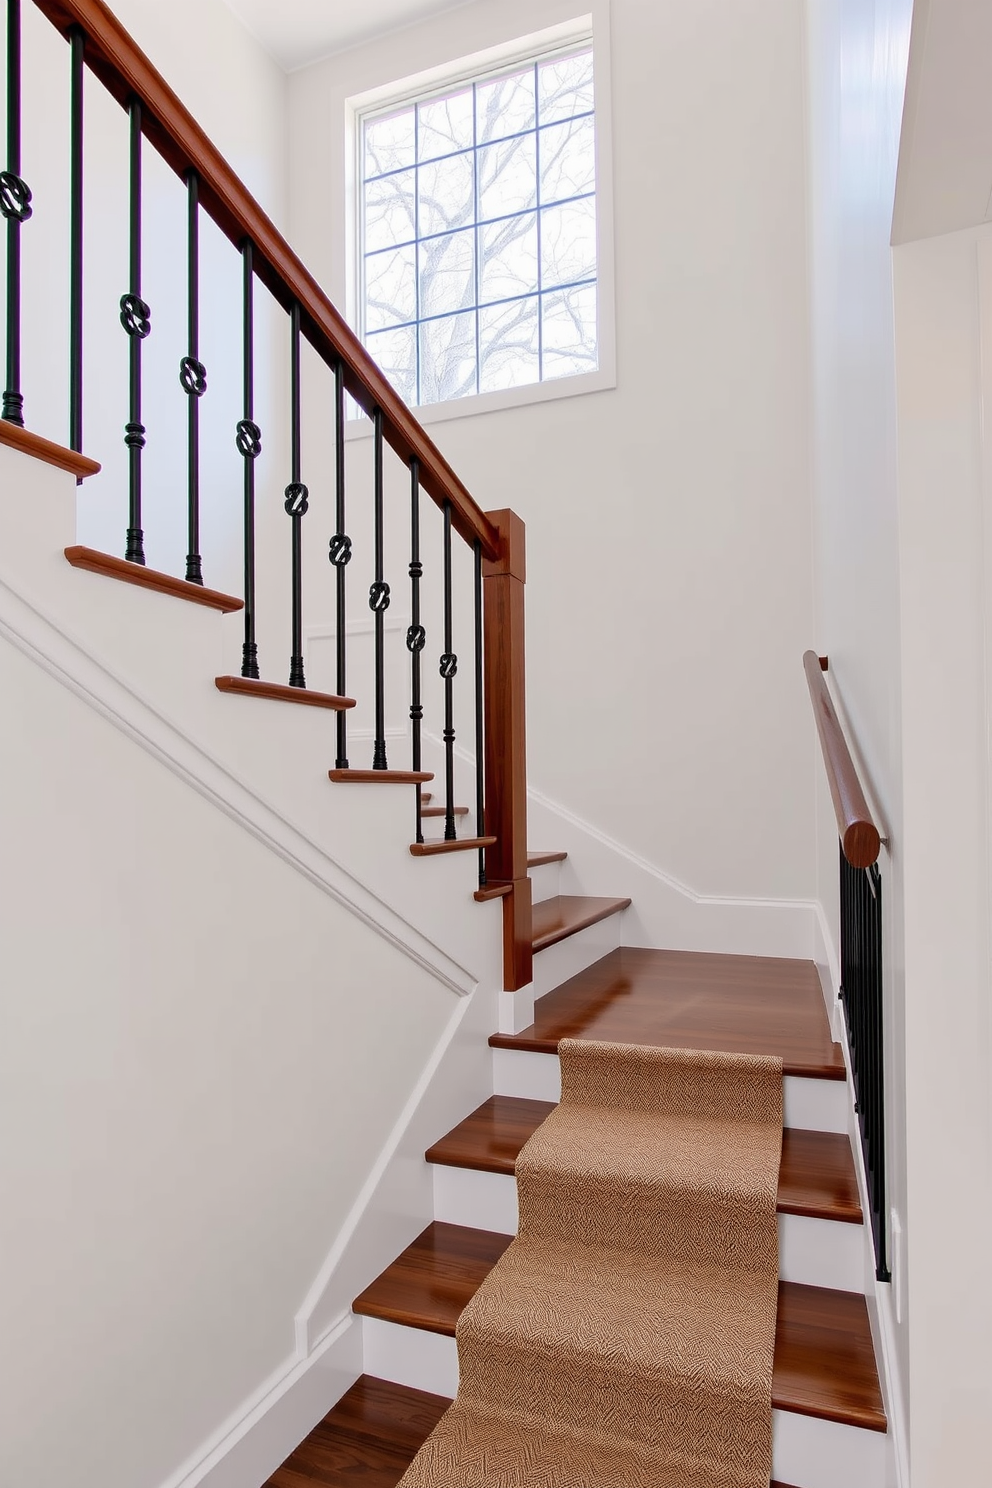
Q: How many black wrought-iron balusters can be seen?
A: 11